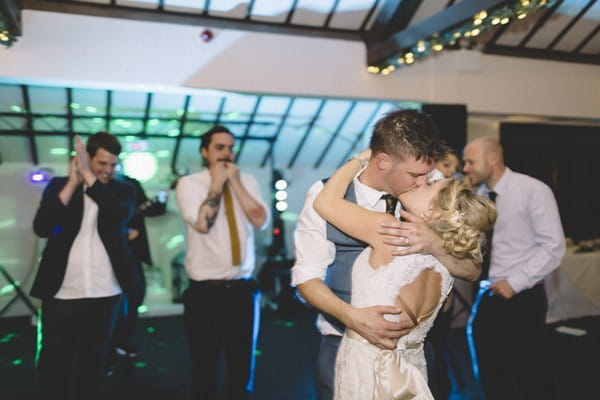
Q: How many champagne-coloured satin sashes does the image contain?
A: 1